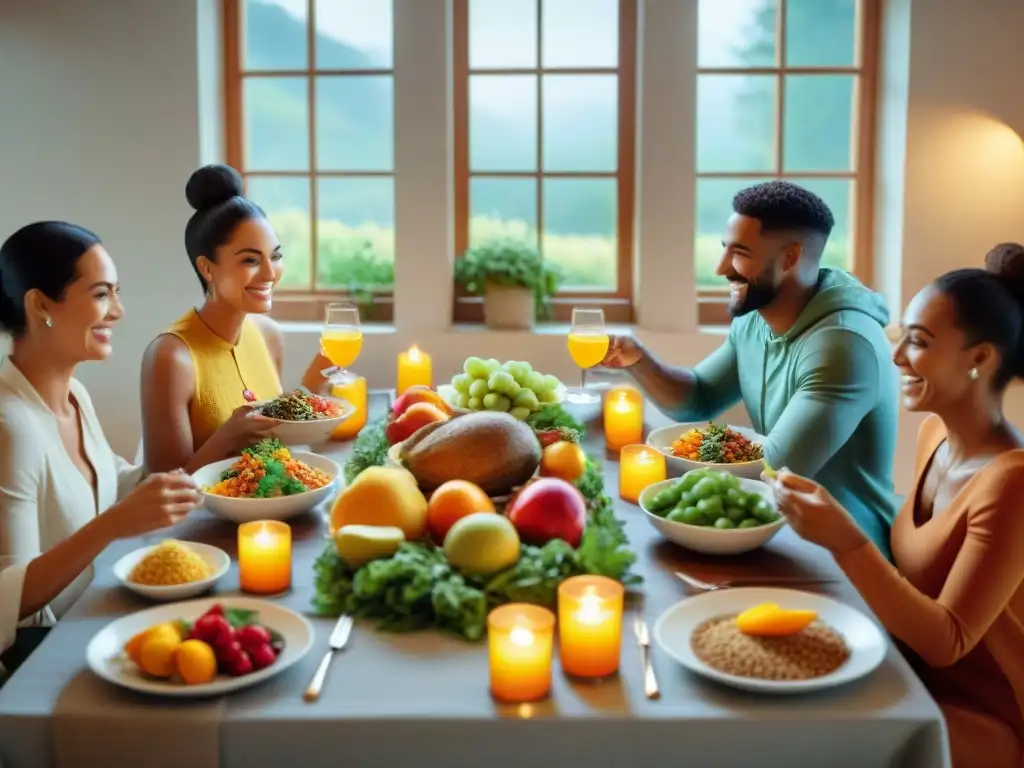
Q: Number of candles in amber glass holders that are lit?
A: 6